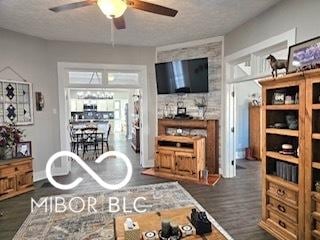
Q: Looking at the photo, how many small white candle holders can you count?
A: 2